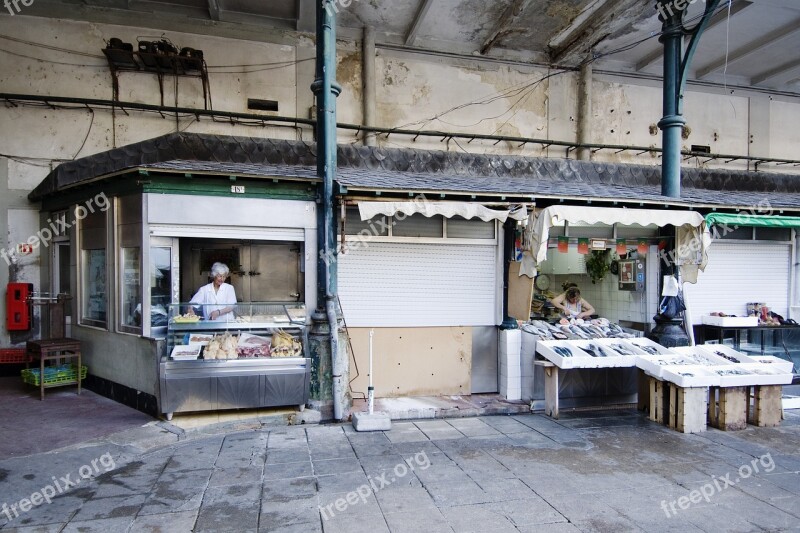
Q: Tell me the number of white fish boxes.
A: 11